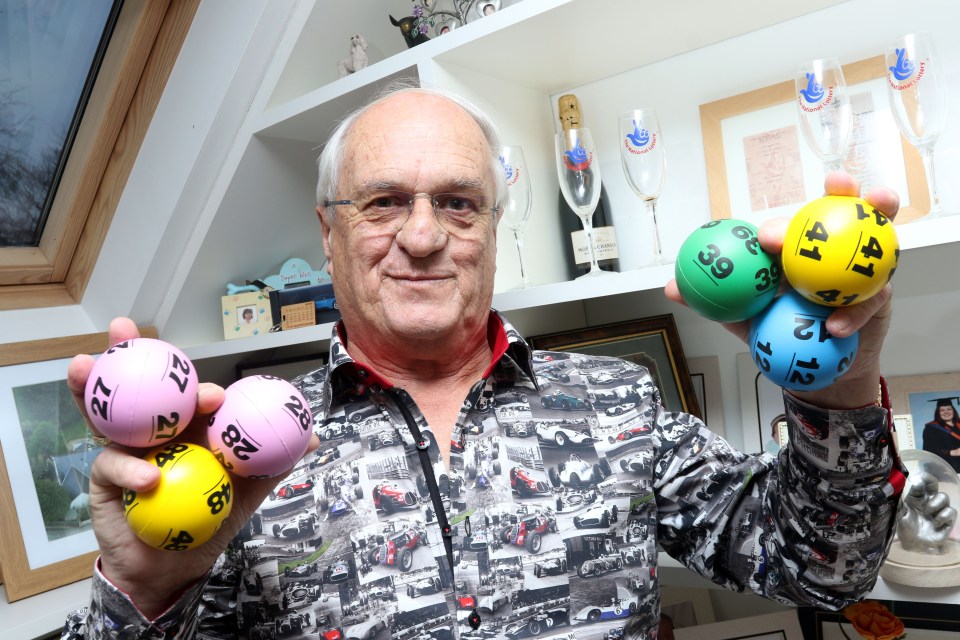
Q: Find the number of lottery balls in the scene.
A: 6